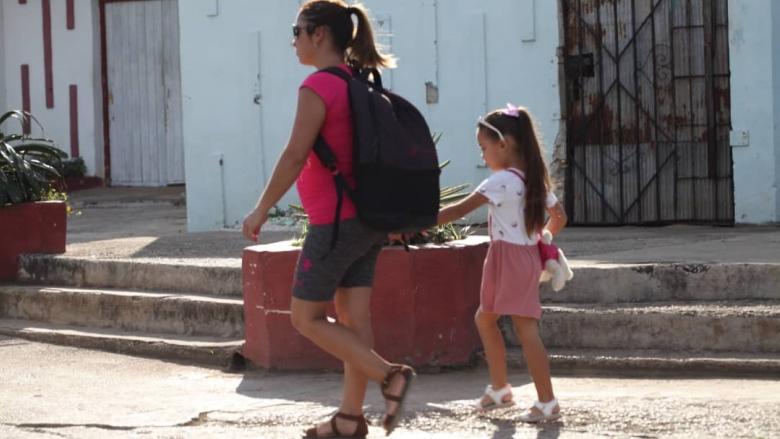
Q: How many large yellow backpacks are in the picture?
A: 0